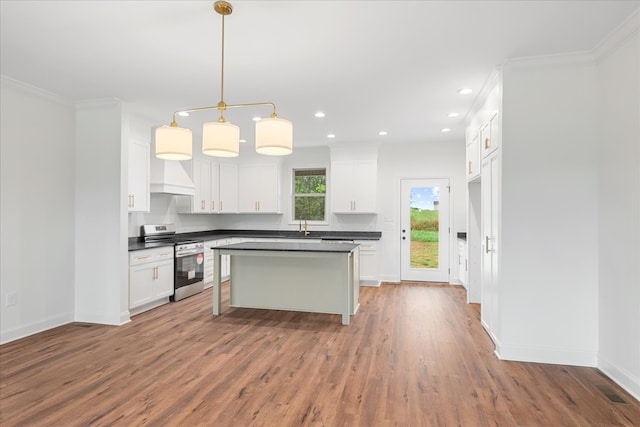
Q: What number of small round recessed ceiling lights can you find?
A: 9